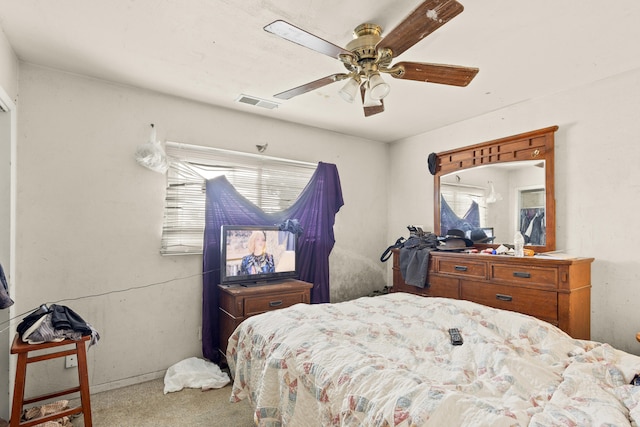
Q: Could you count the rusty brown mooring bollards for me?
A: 0